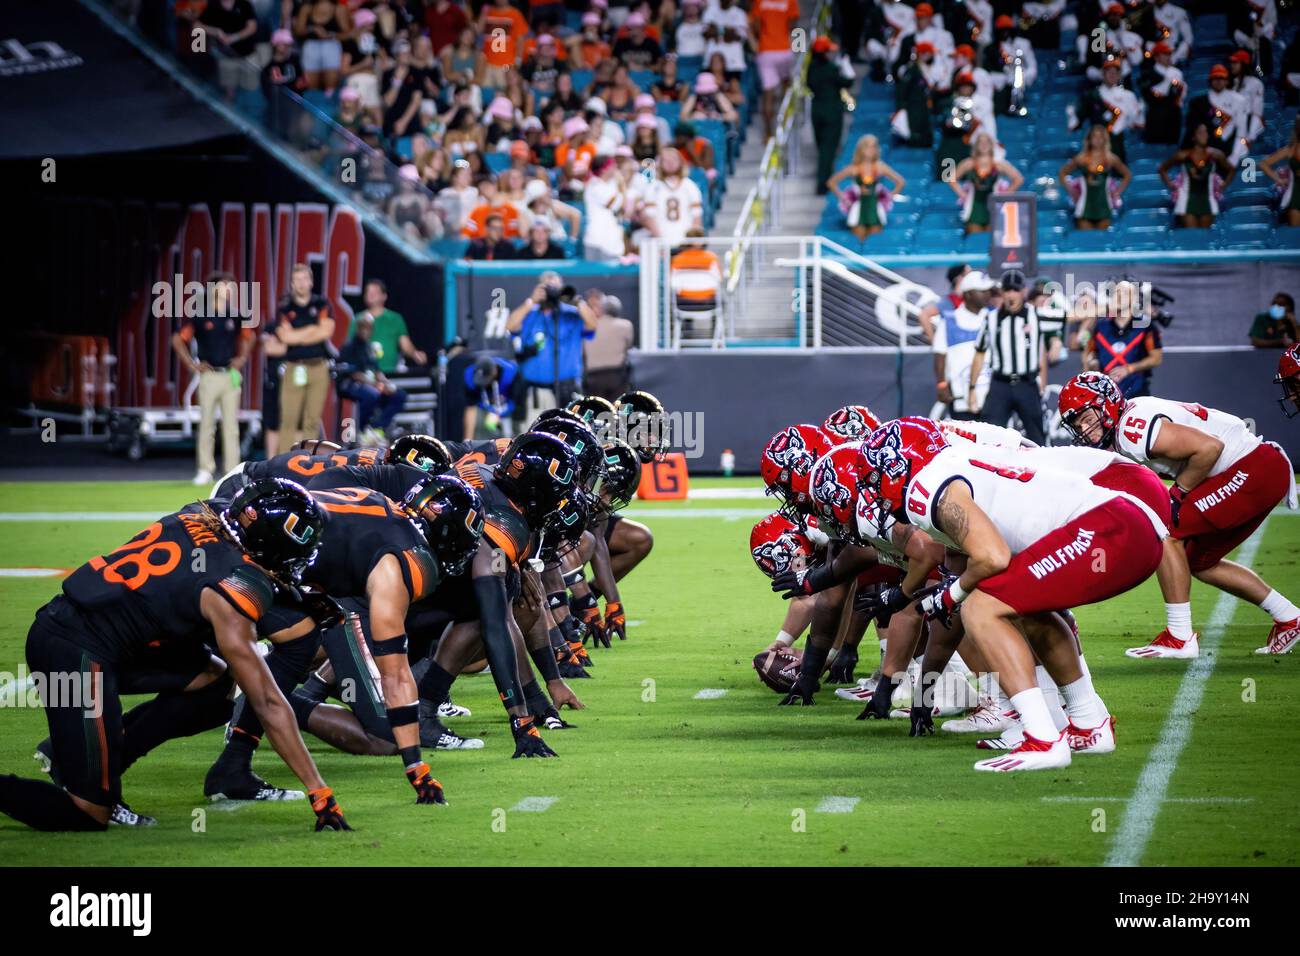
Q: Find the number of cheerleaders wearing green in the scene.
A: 5